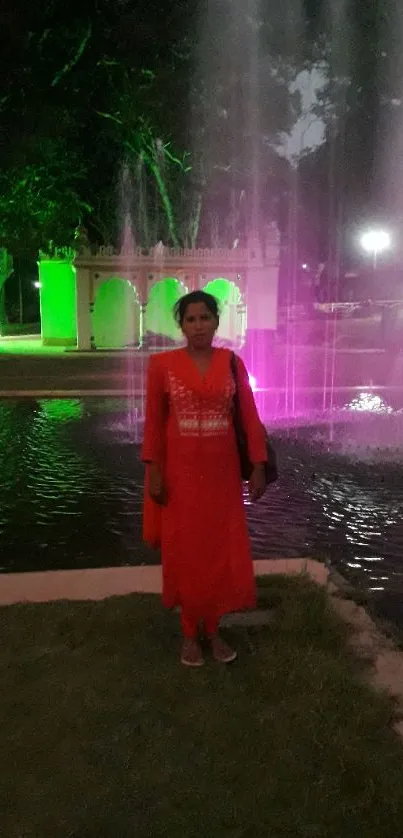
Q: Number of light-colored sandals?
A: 2